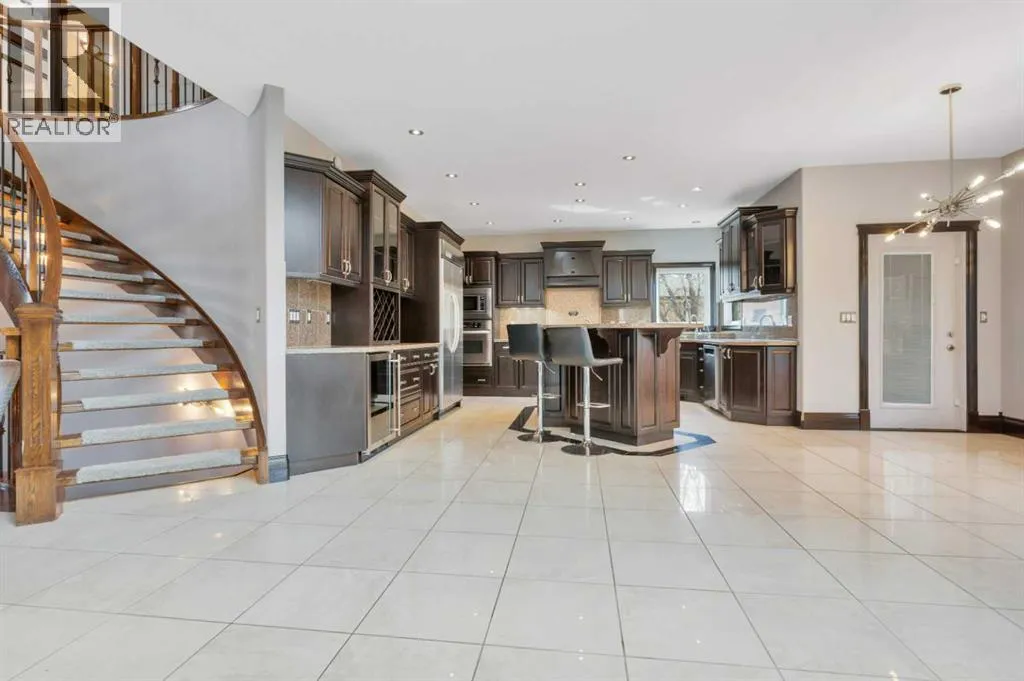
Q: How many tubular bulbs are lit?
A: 9